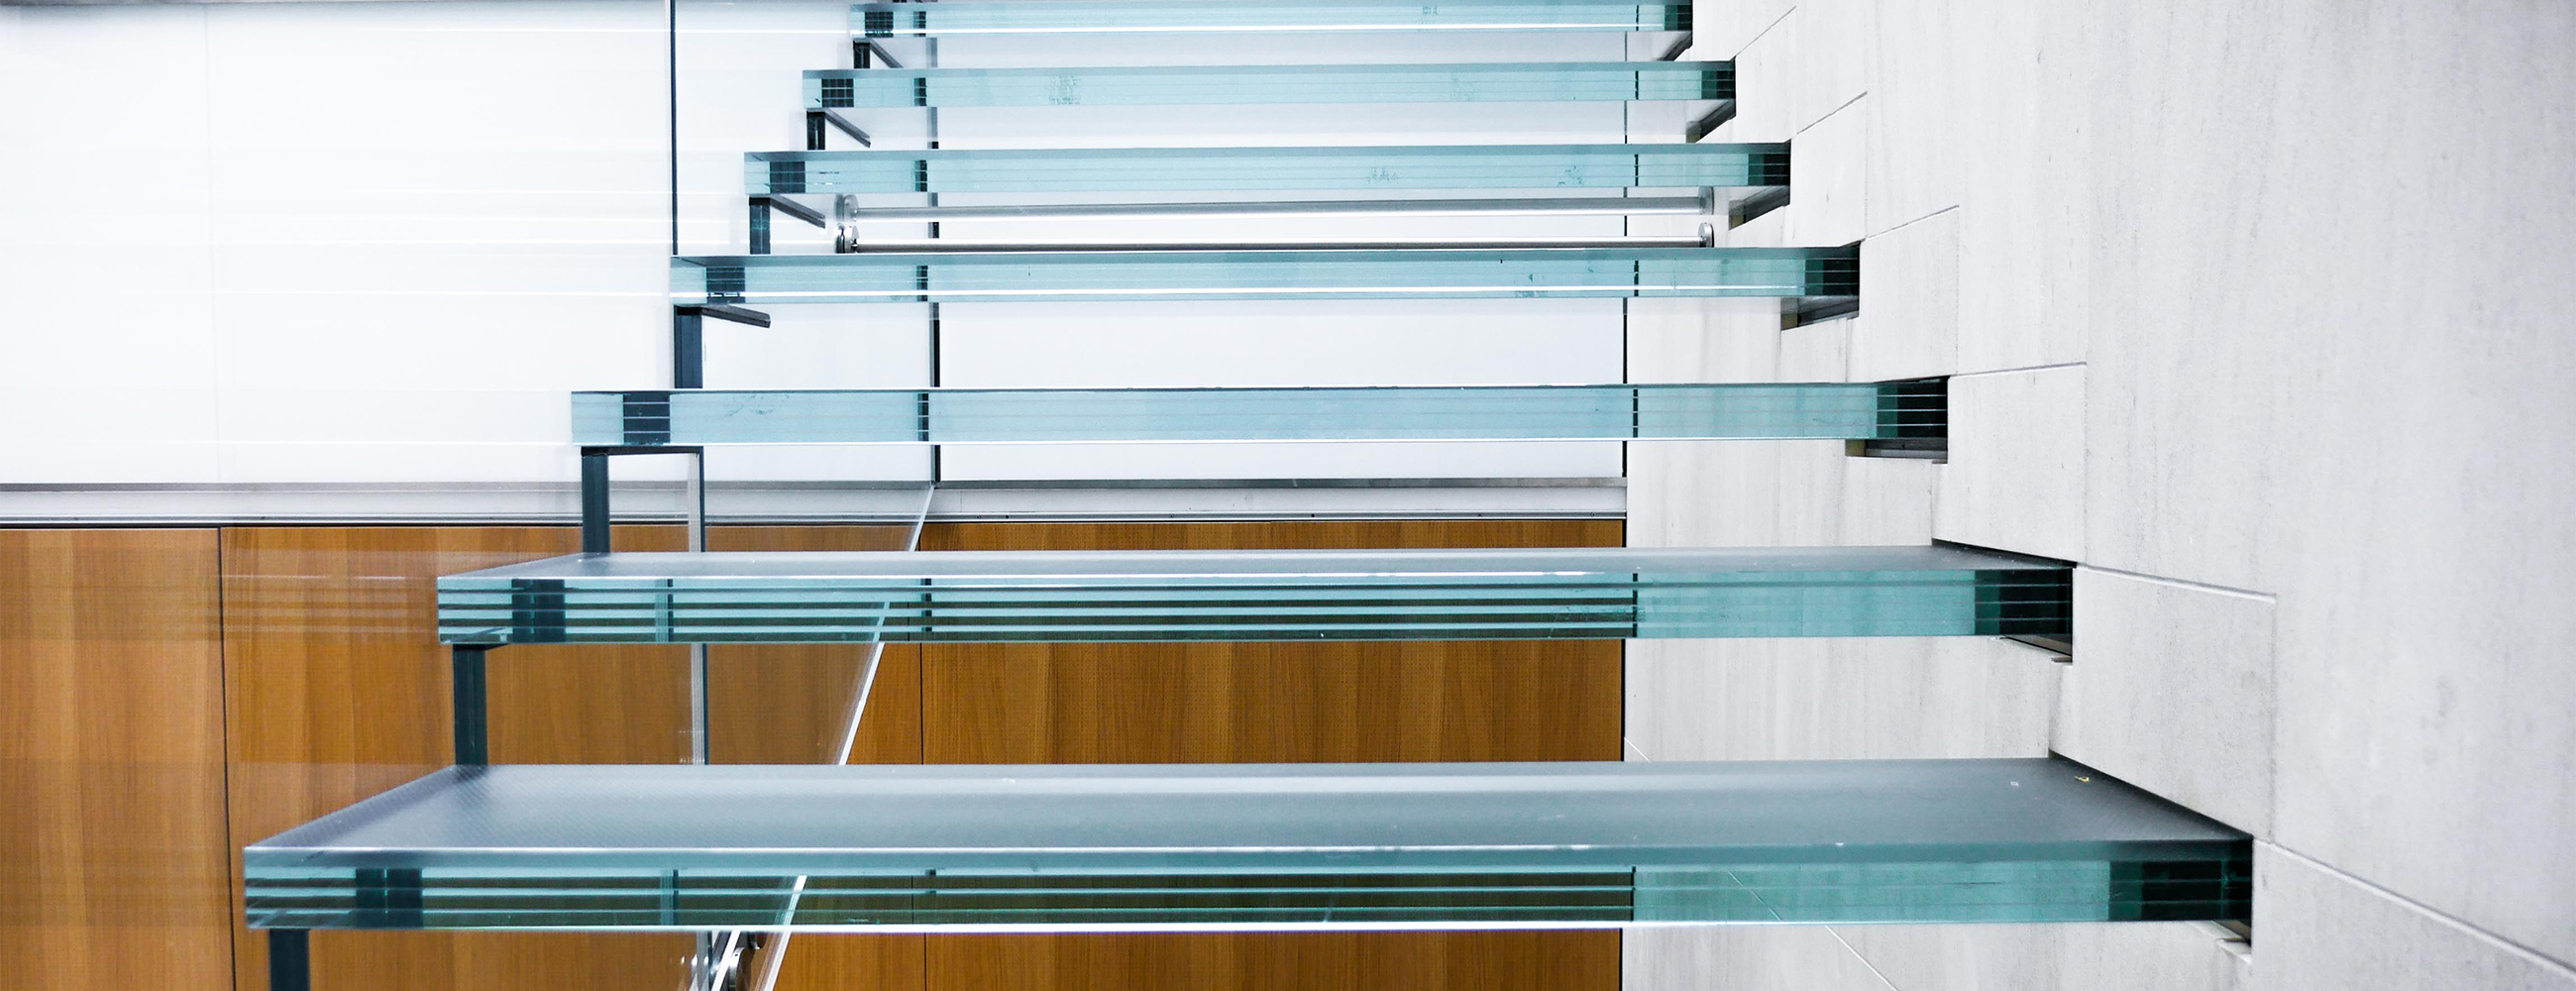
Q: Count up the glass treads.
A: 7